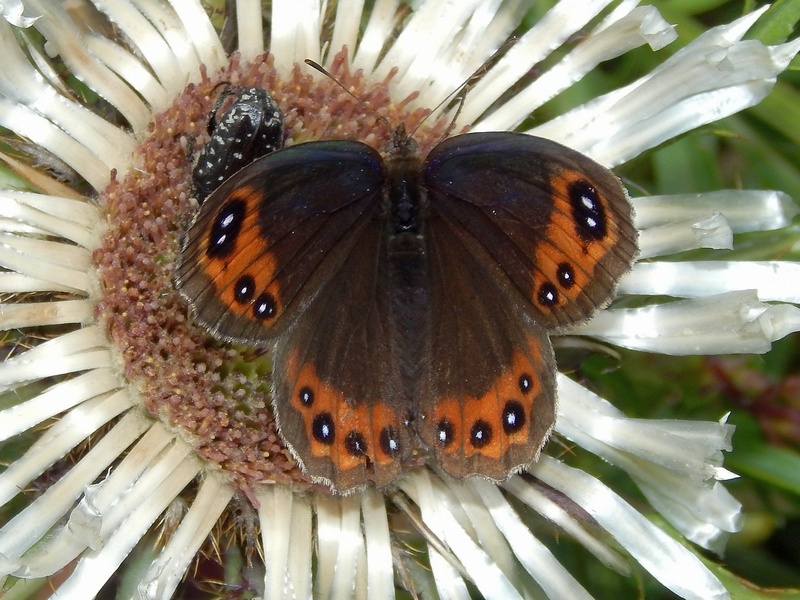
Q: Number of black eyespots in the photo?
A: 14